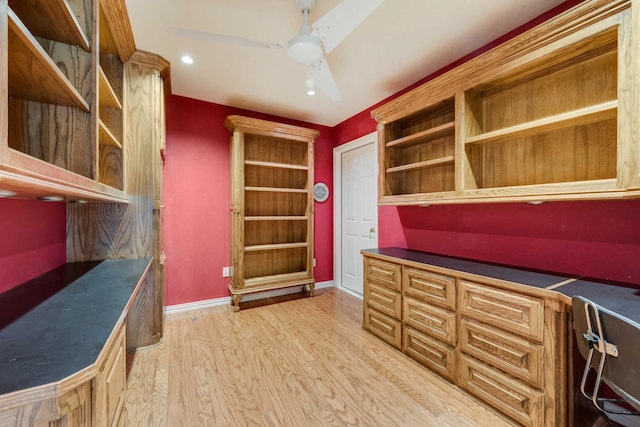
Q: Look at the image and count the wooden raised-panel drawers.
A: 9